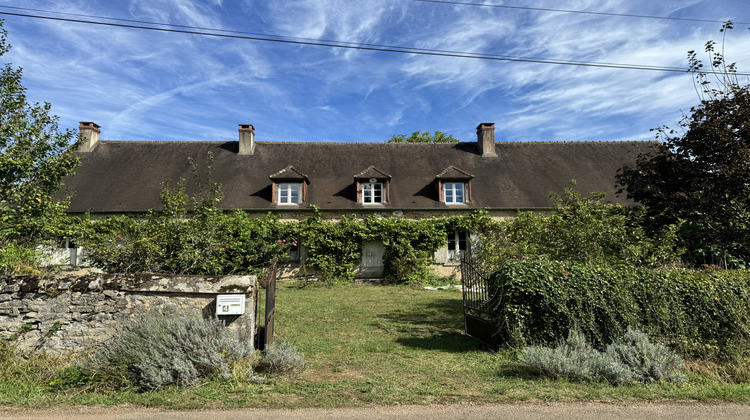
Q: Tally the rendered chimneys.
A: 3